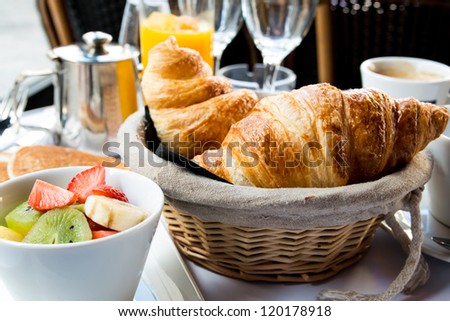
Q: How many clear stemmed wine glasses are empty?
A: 2